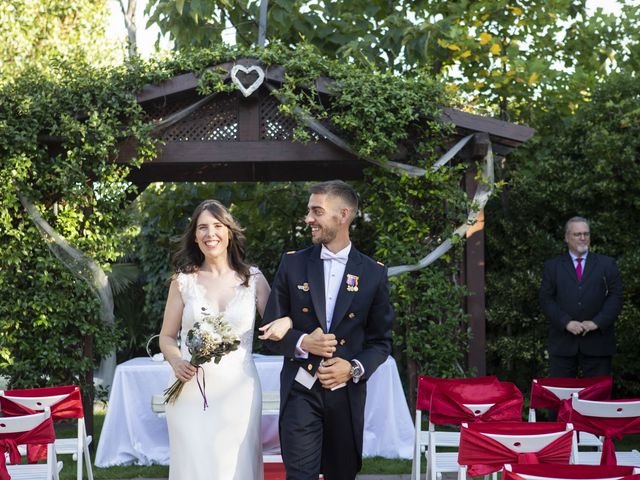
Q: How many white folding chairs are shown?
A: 8